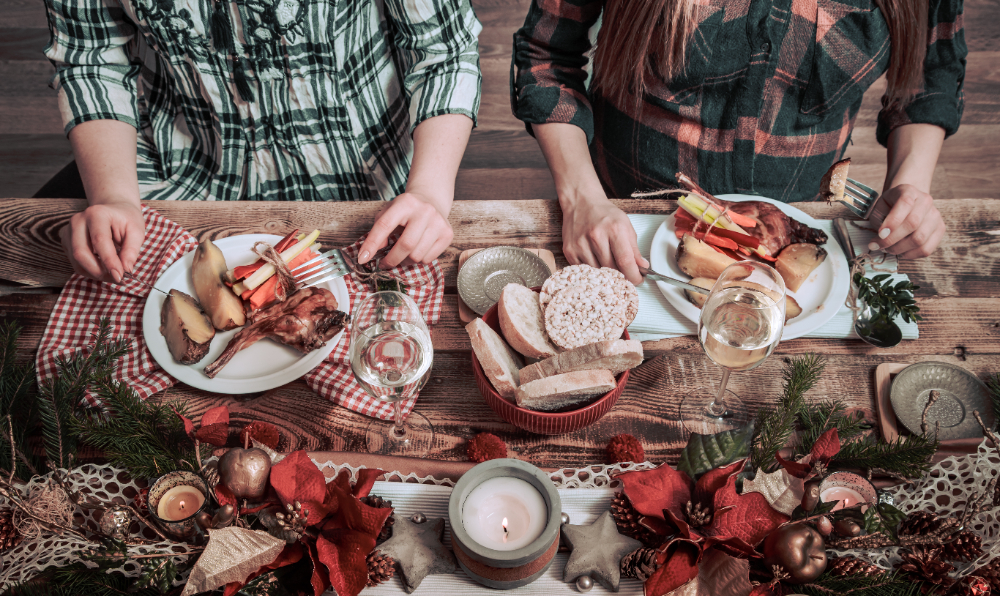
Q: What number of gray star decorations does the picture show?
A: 2